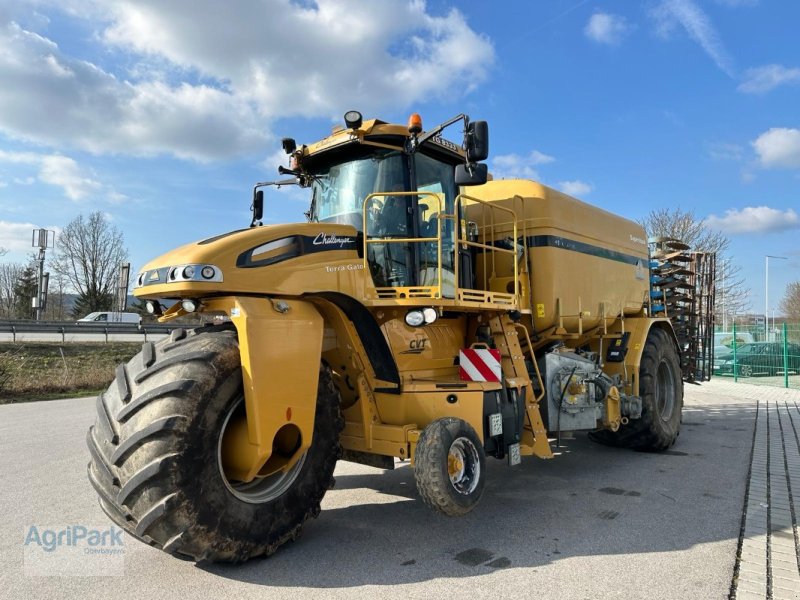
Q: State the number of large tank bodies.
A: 1